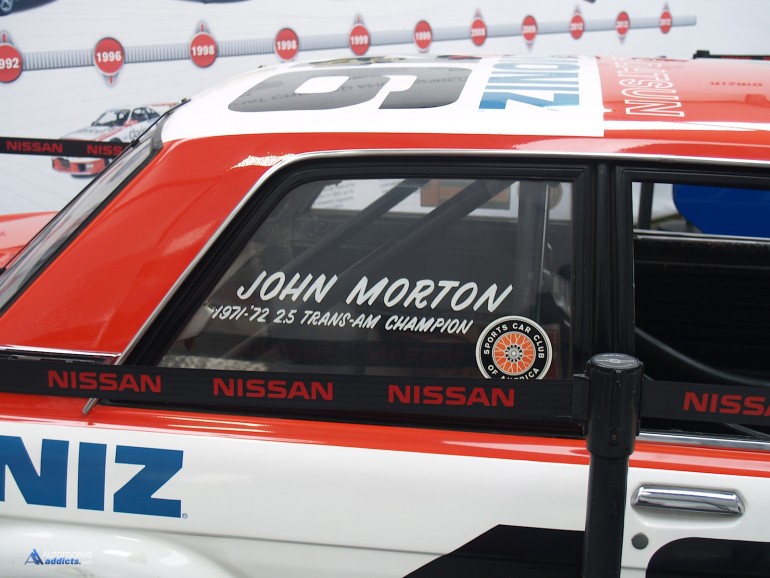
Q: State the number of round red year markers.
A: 11